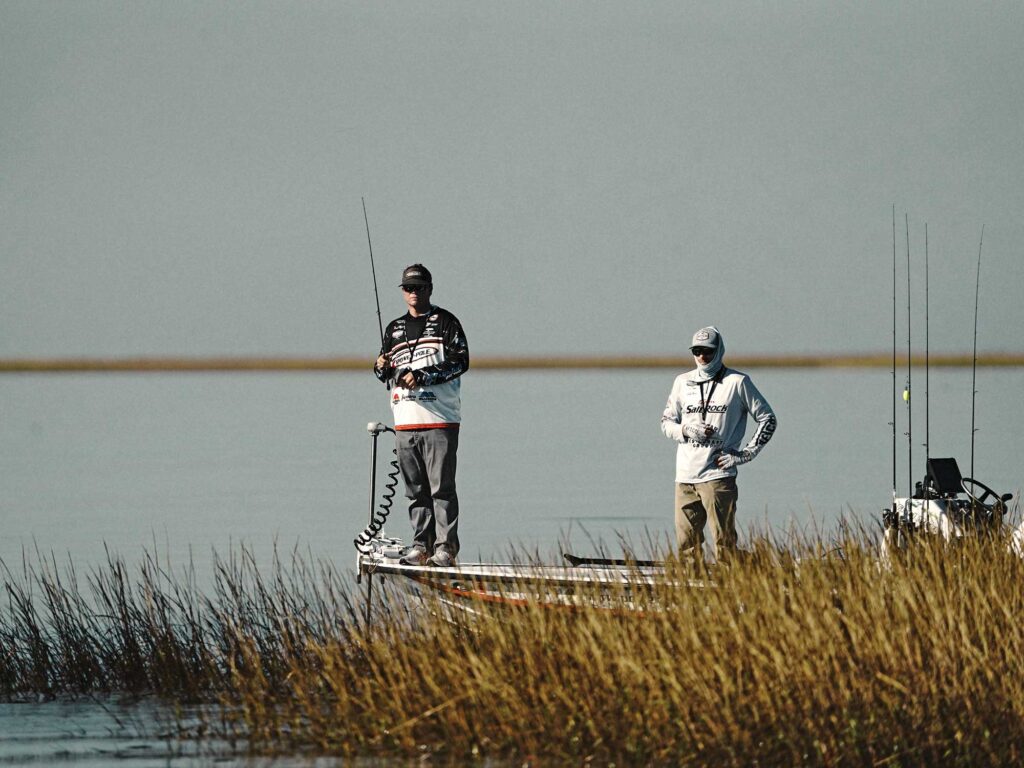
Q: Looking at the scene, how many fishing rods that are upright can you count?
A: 5